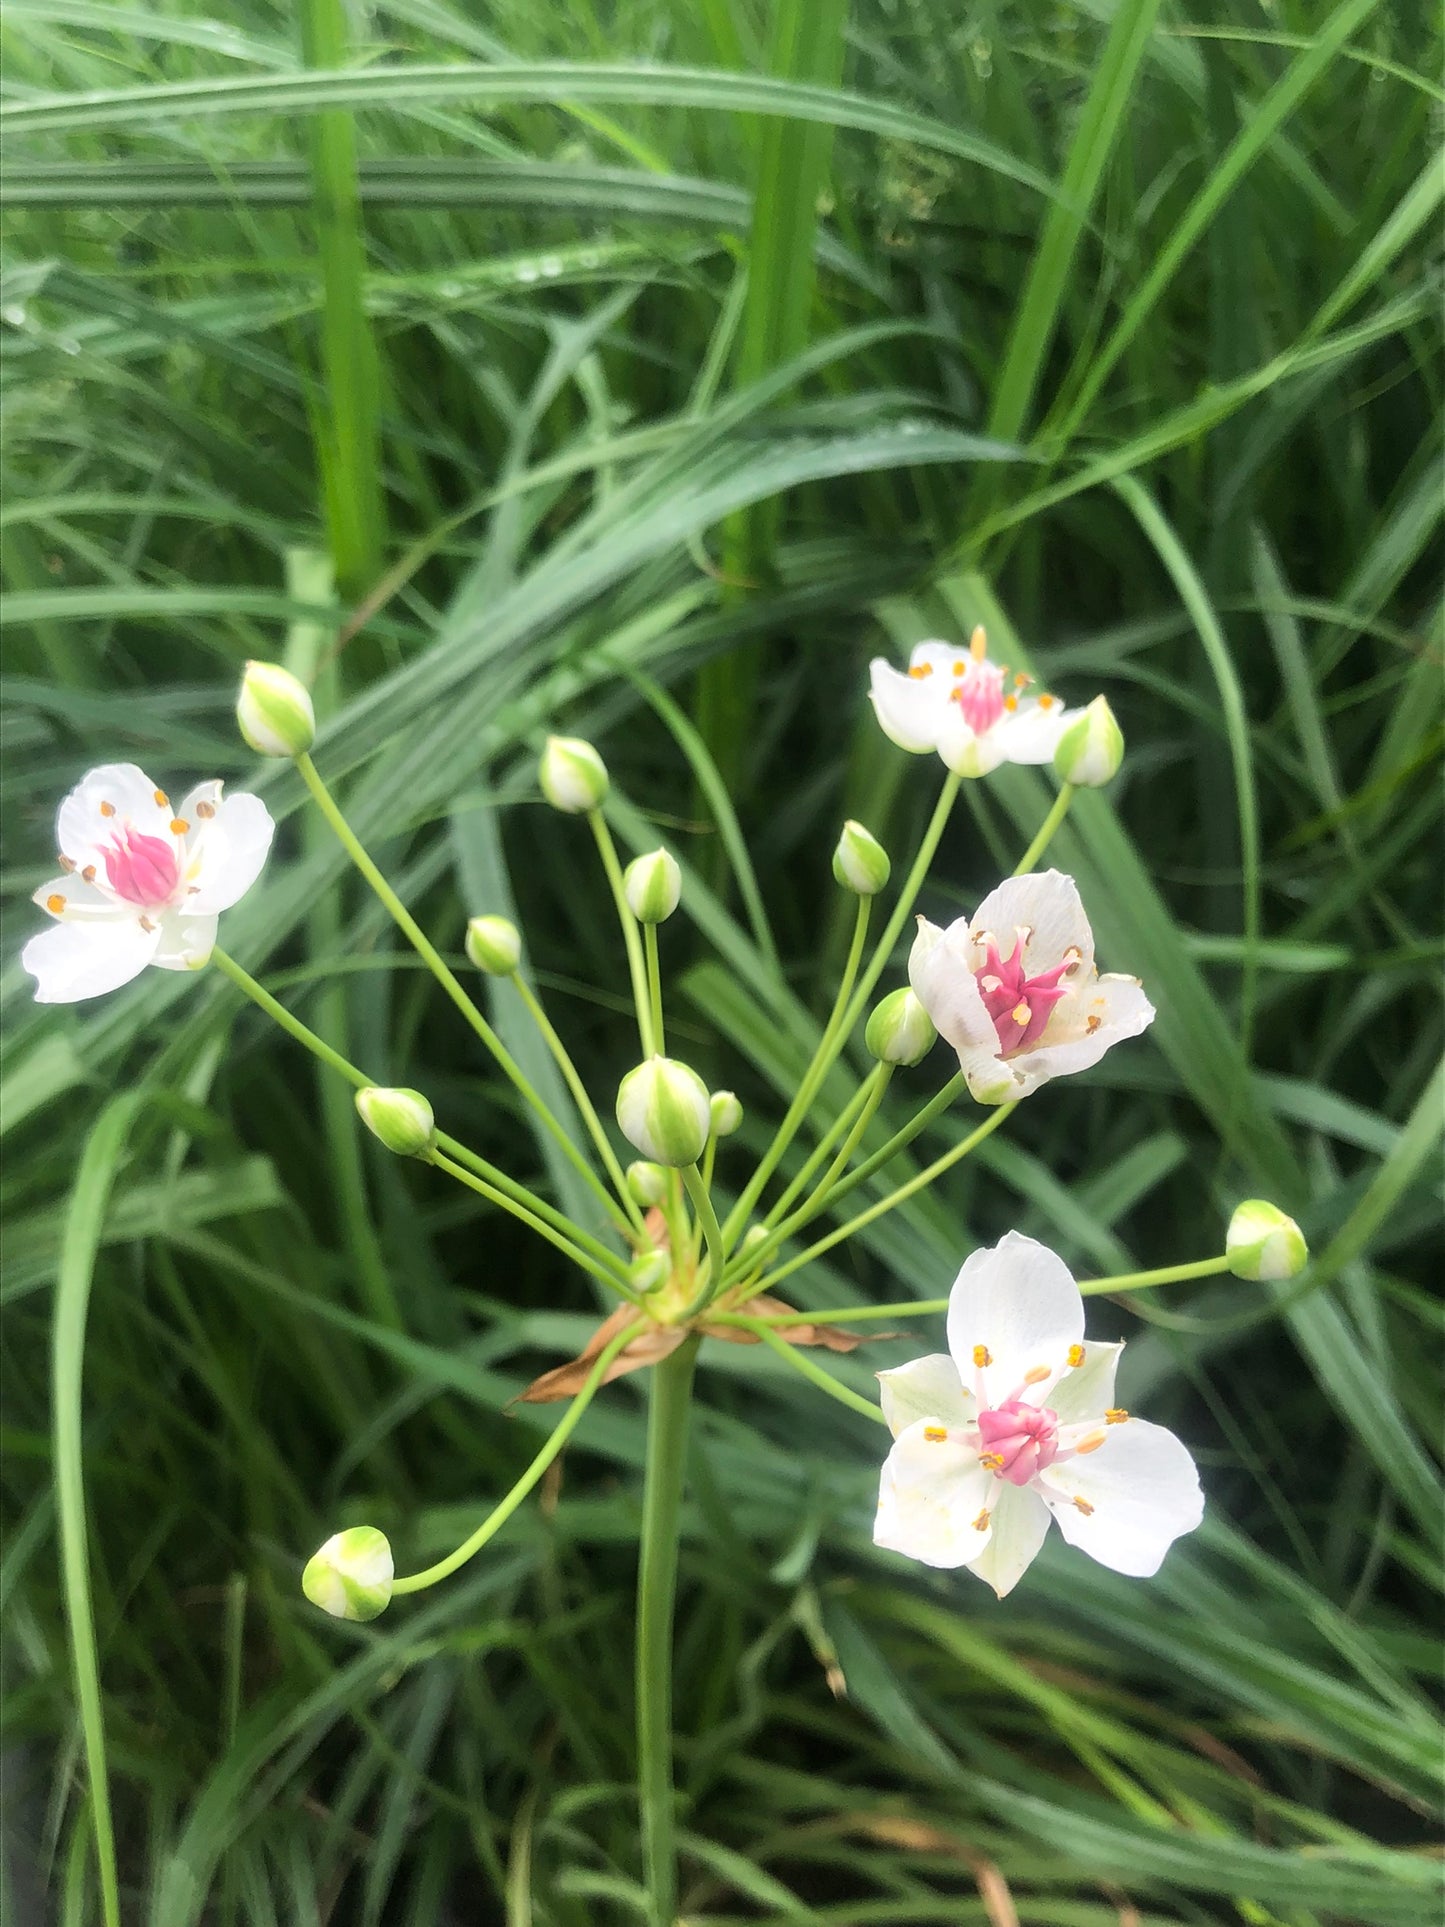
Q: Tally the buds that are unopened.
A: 15